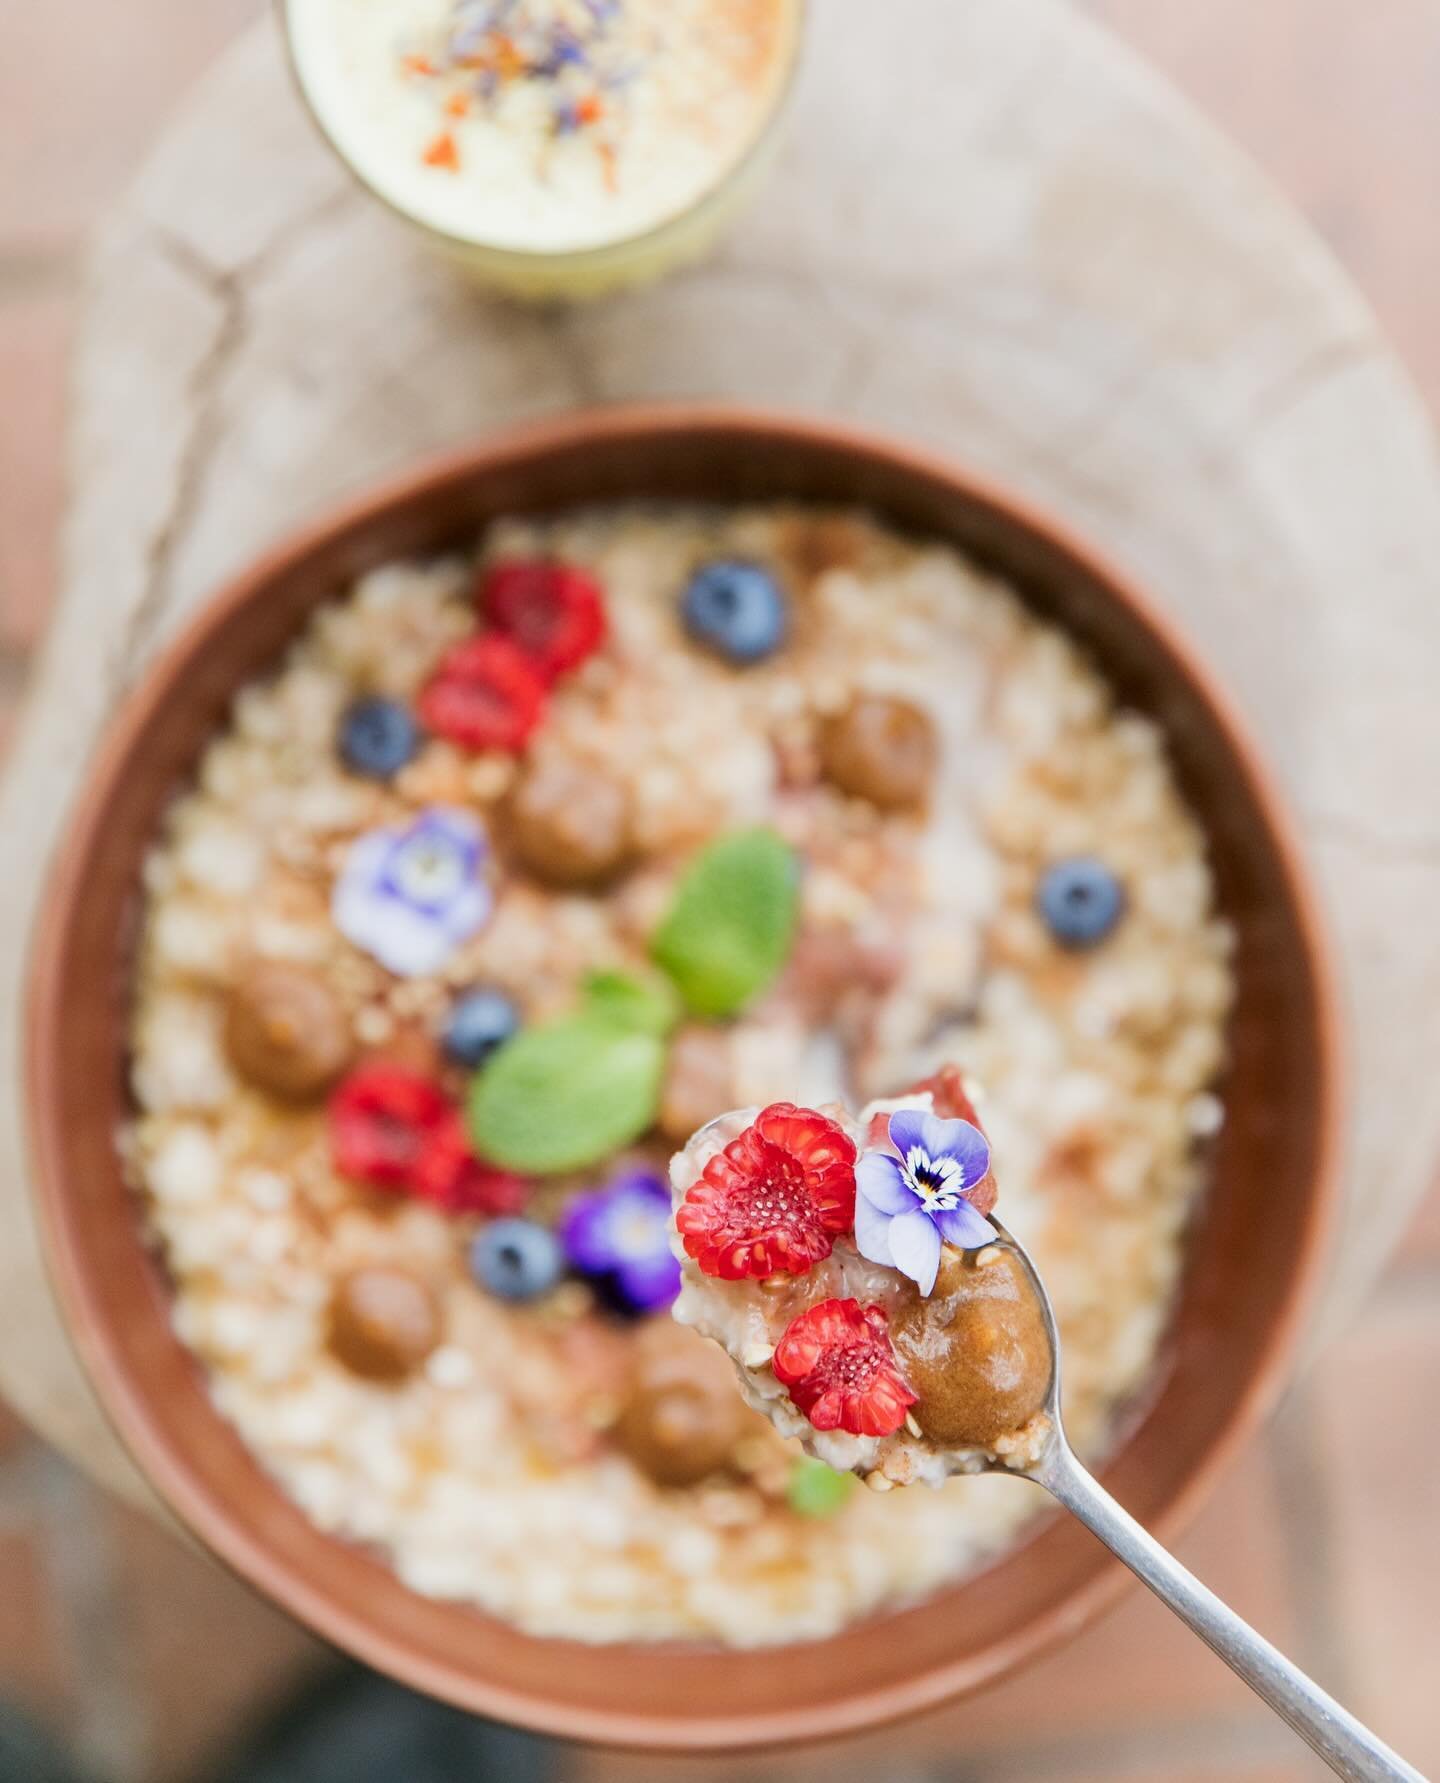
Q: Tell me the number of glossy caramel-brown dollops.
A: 6